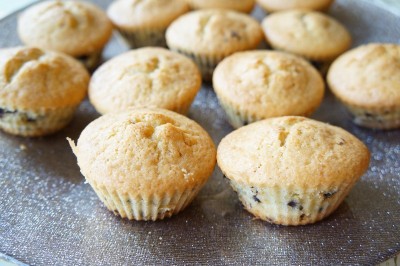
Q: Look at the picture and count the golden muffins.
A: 12